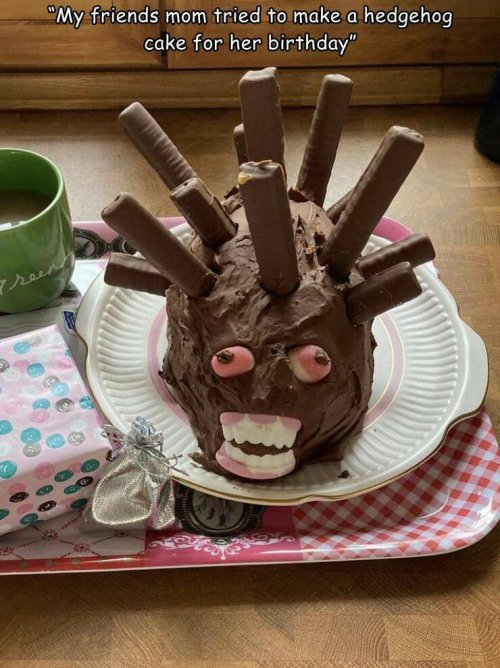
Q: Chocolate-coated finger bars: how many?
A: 12